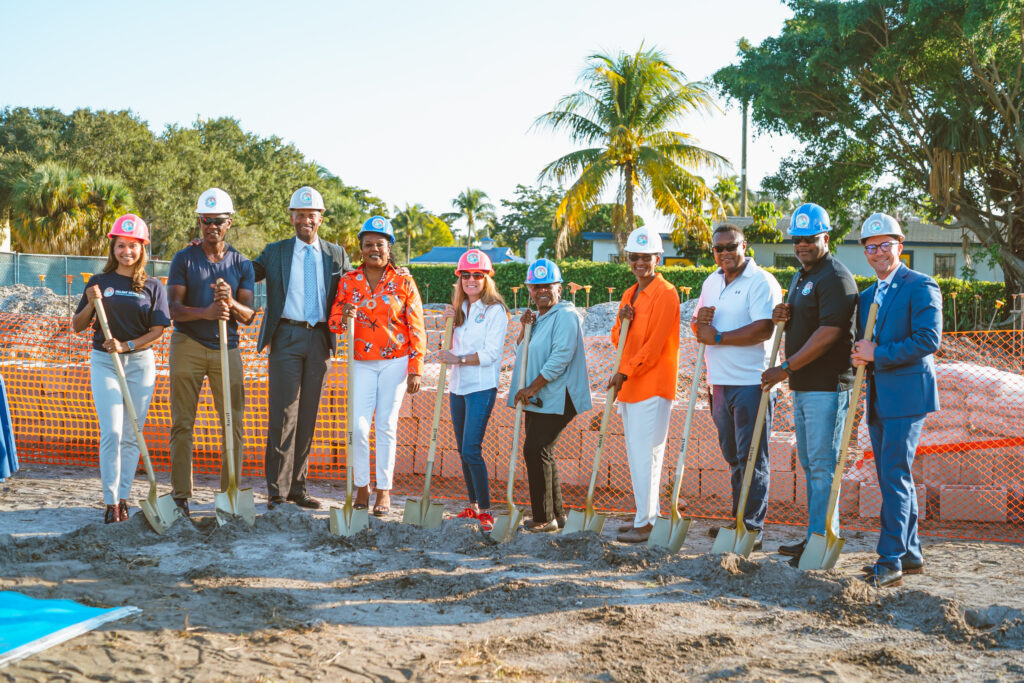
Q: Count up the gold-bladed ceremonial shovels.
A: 9